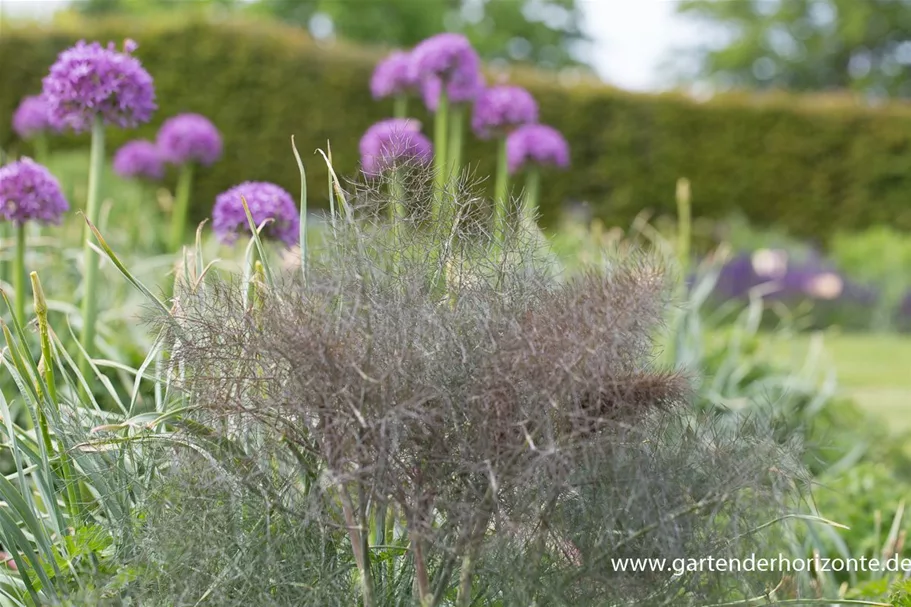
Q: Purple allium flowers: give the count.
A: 11